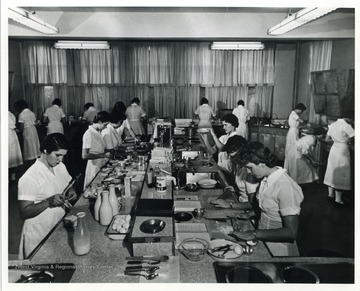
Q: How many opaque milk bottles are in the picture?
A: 3